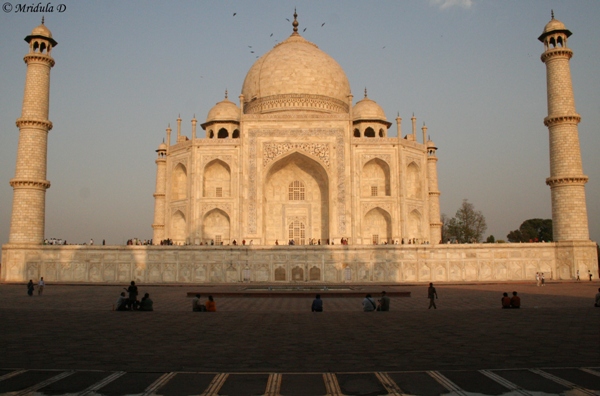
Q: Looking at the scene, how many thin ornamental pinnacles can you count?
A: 8